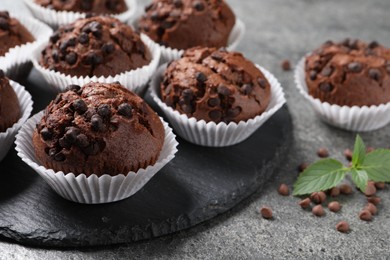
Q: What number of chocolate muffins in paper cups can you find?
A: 8